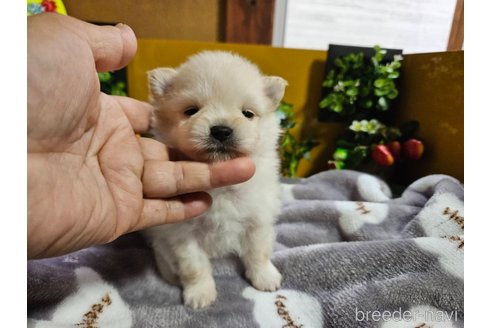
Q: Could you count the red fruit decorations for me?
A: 3